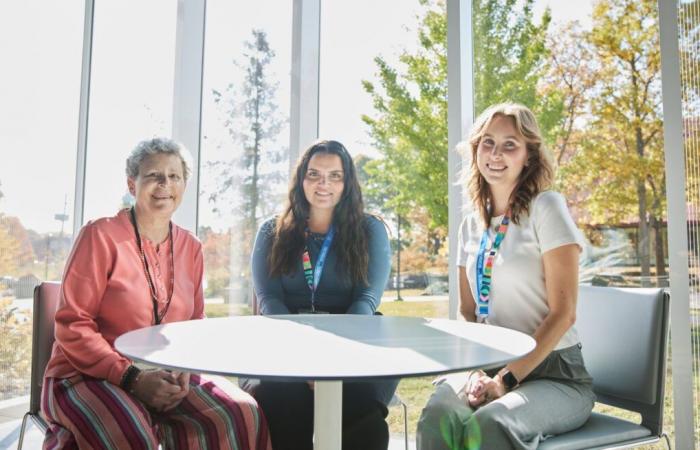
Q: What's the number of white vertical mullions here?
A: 5